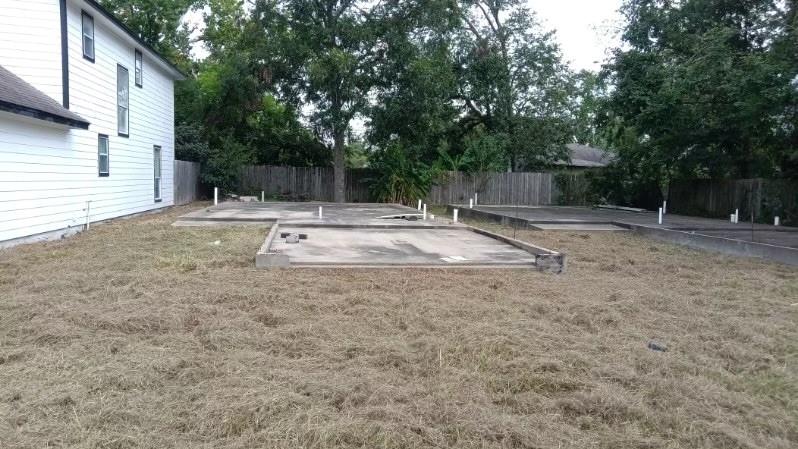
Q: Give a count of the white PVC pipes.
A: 13